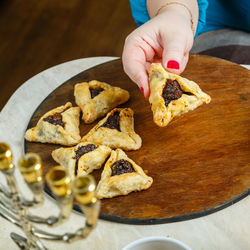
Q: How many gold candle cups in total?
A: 4